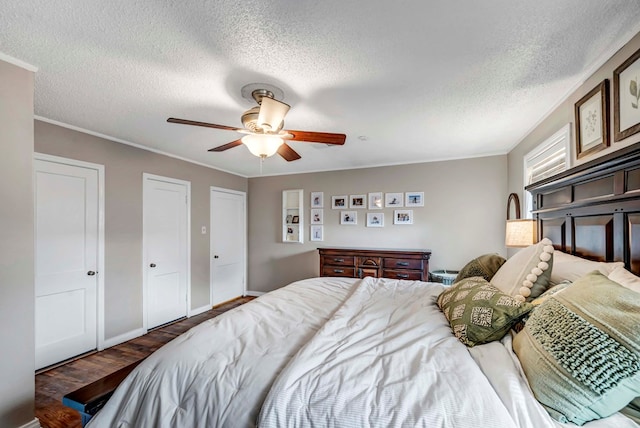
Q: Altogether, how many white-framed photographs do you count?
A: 11